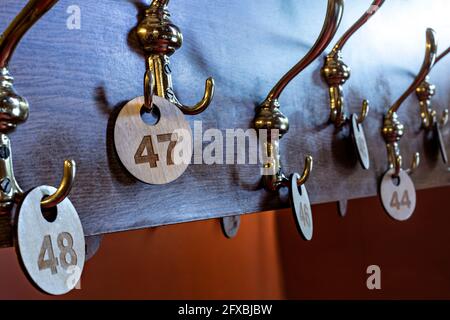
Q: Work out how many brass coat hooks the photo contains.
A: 6